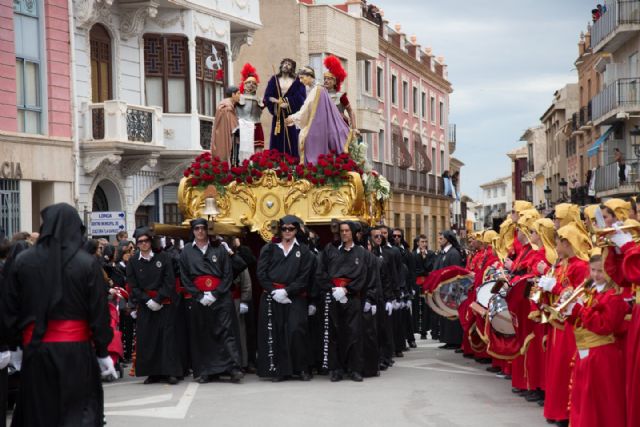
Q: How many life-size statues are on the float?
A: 5